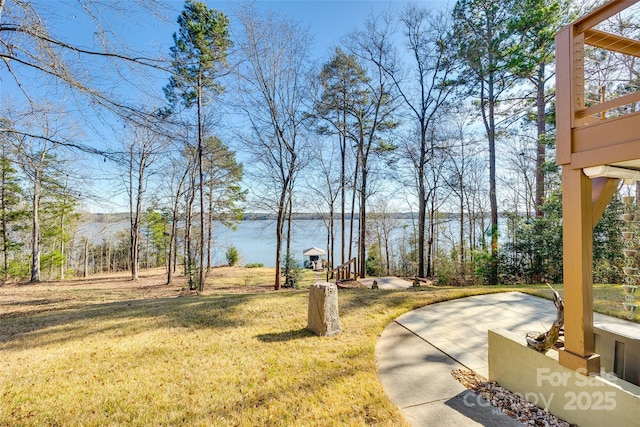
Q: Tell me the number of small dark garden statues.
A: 2